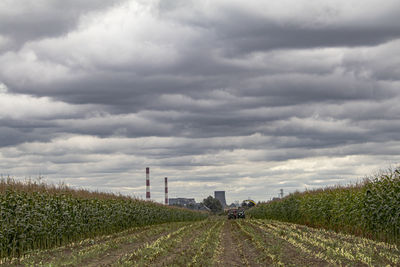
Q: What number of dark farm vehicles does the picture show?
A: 2